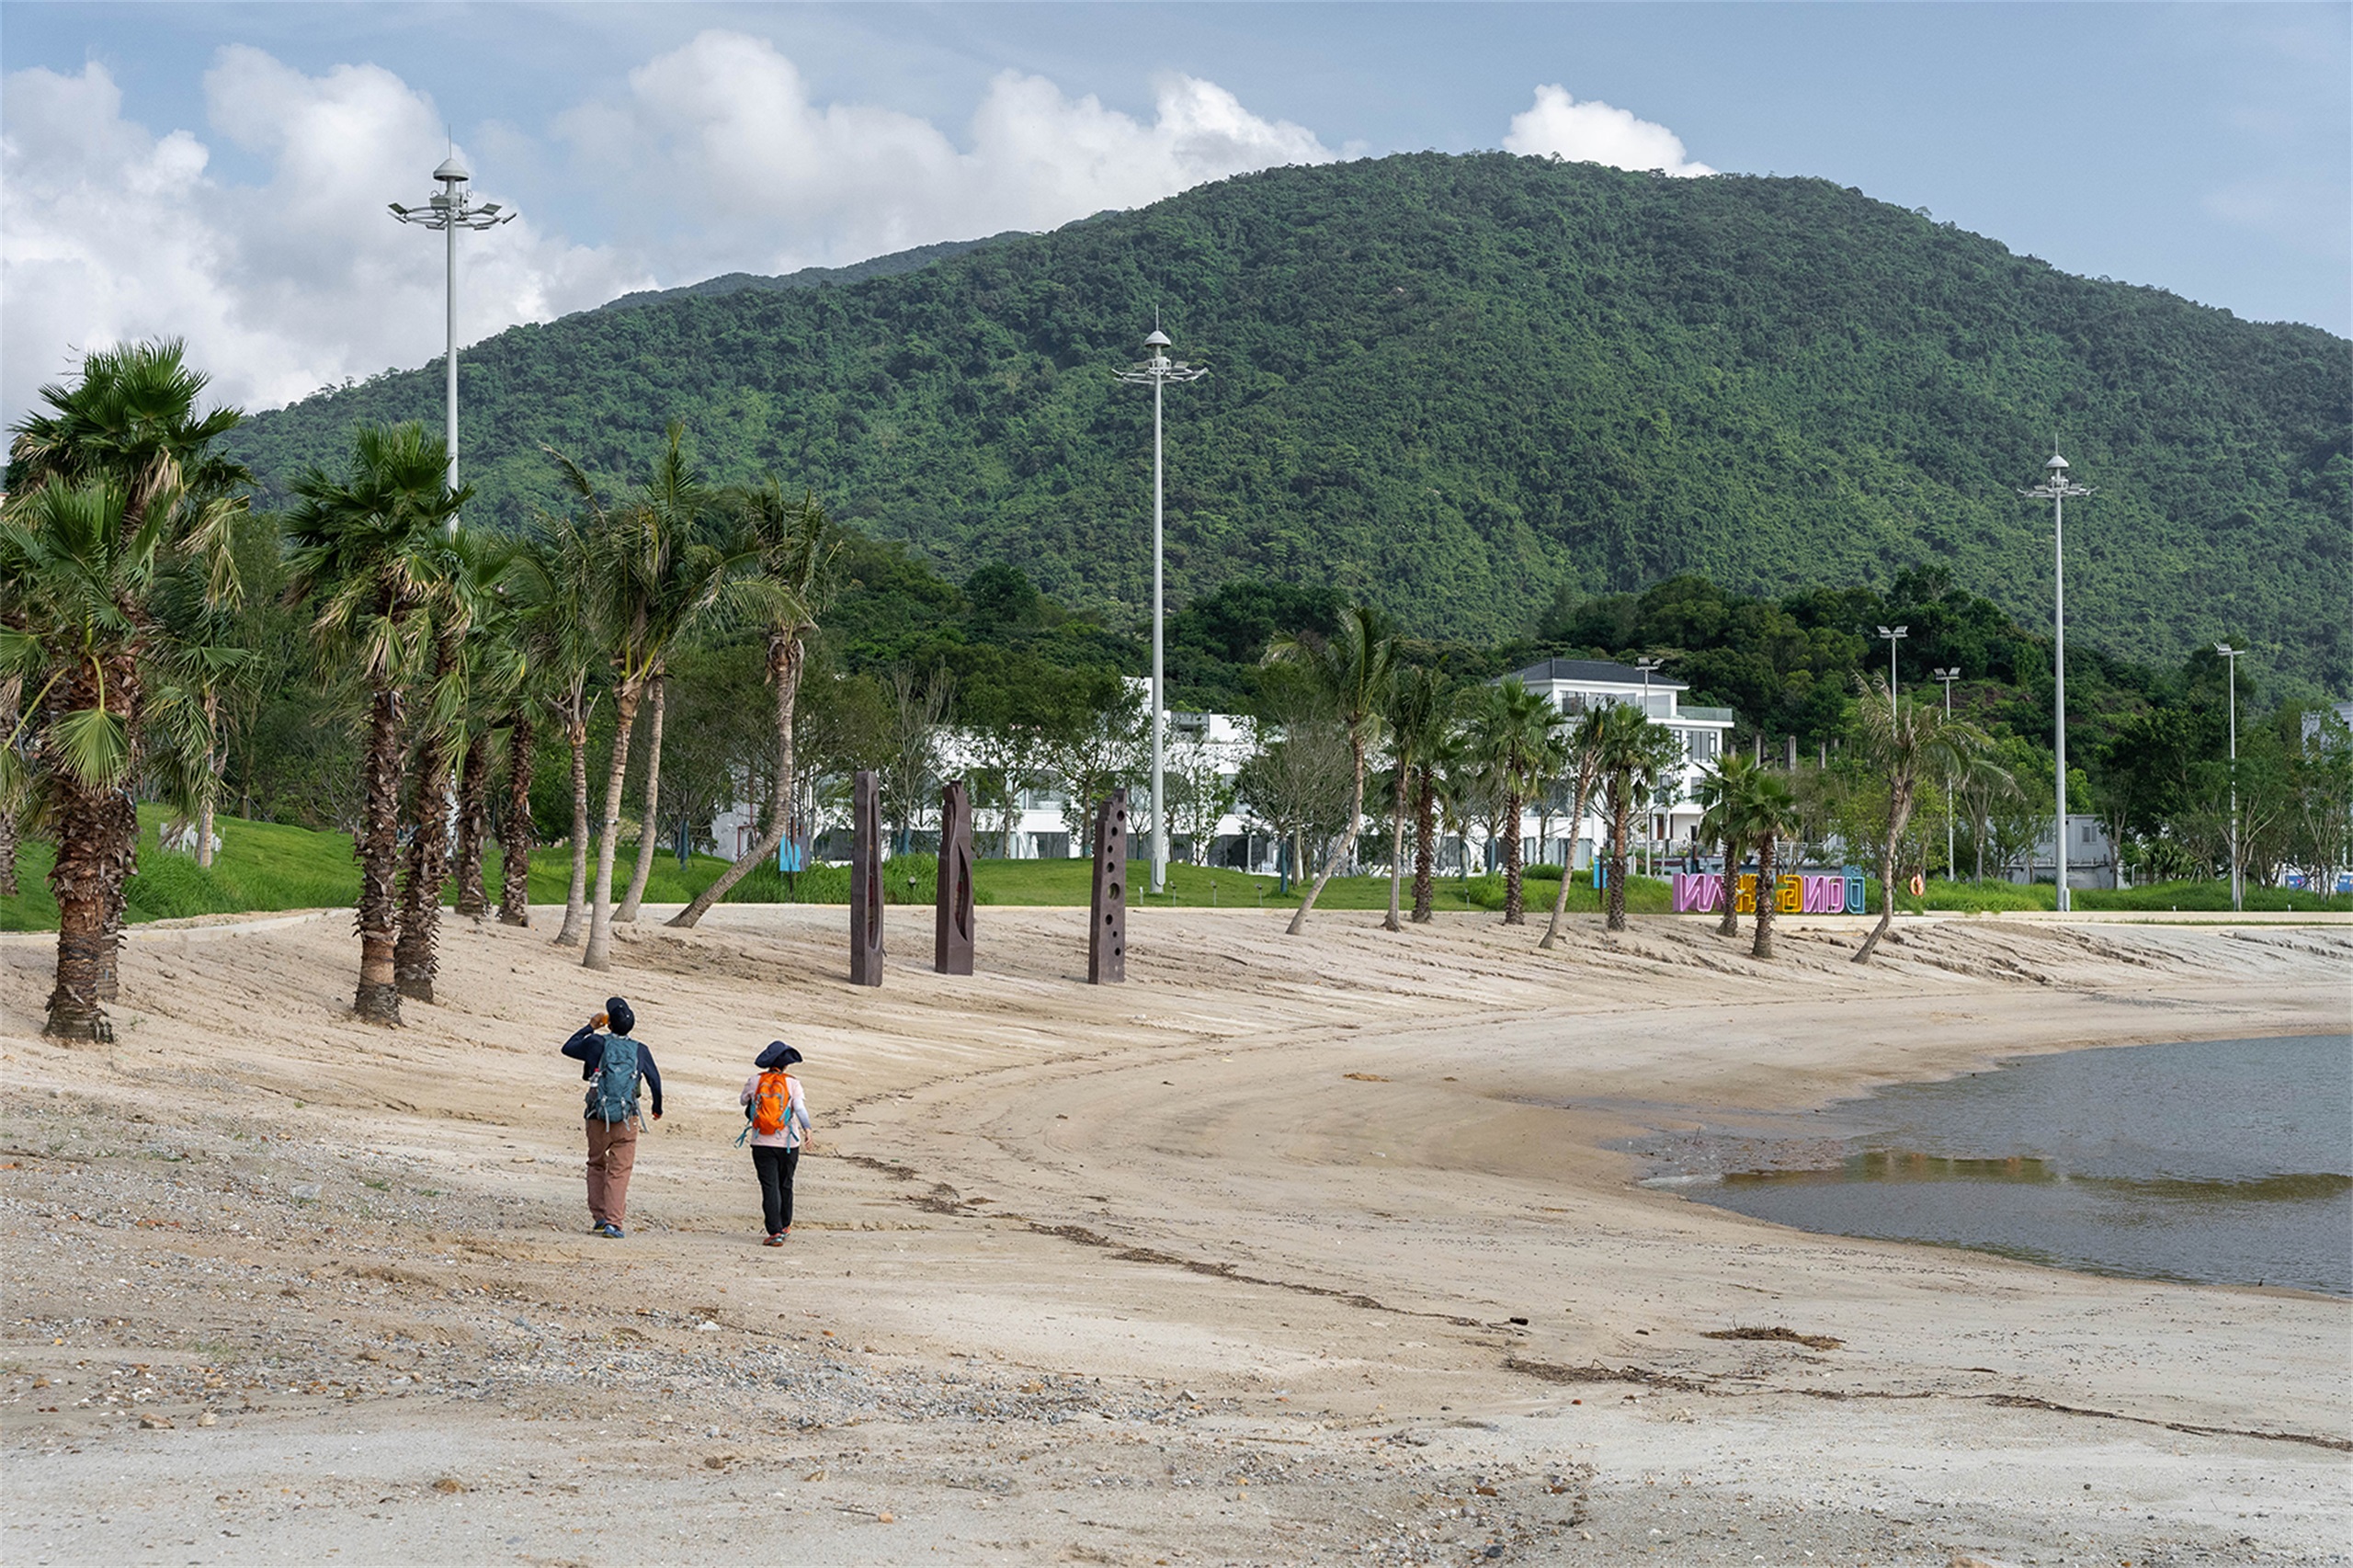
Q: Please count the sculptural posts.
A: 3